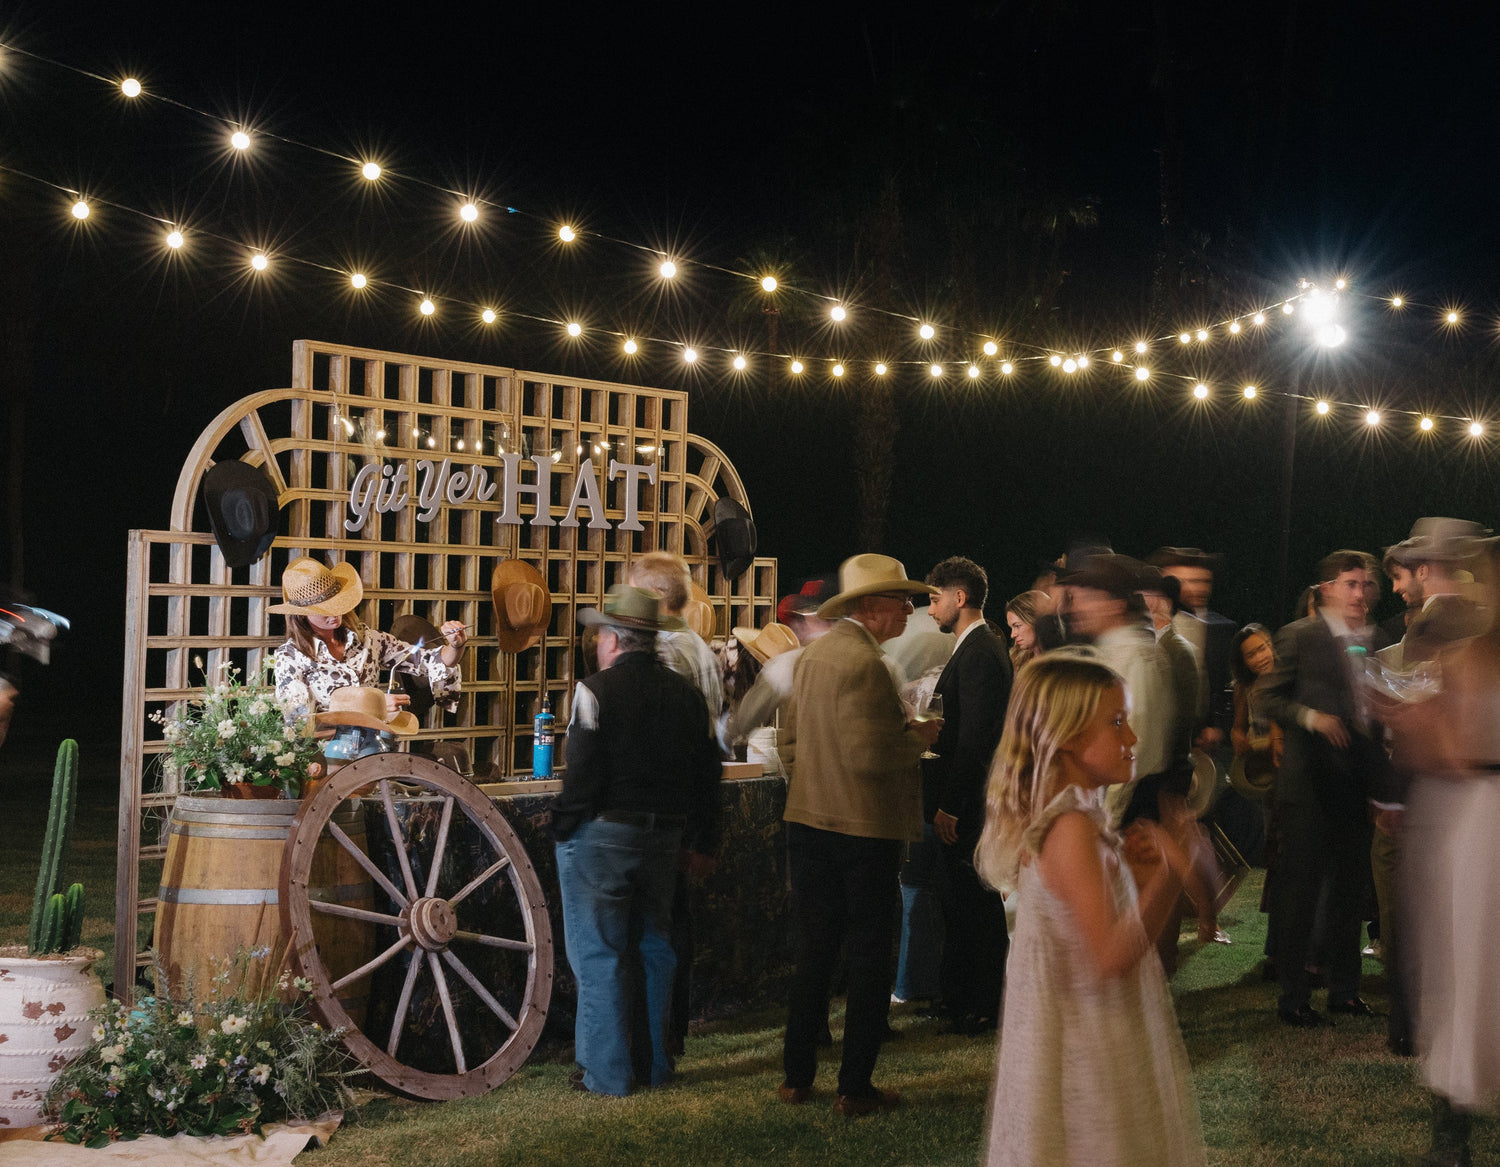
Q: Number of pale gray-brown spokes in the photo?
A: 10